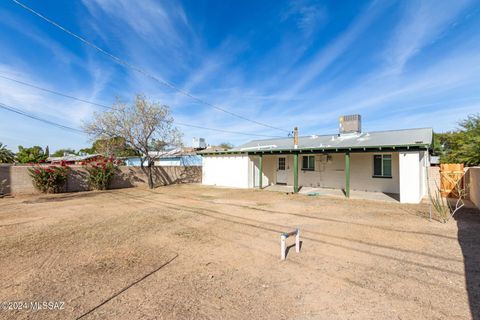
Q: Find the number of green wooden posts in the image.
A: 3